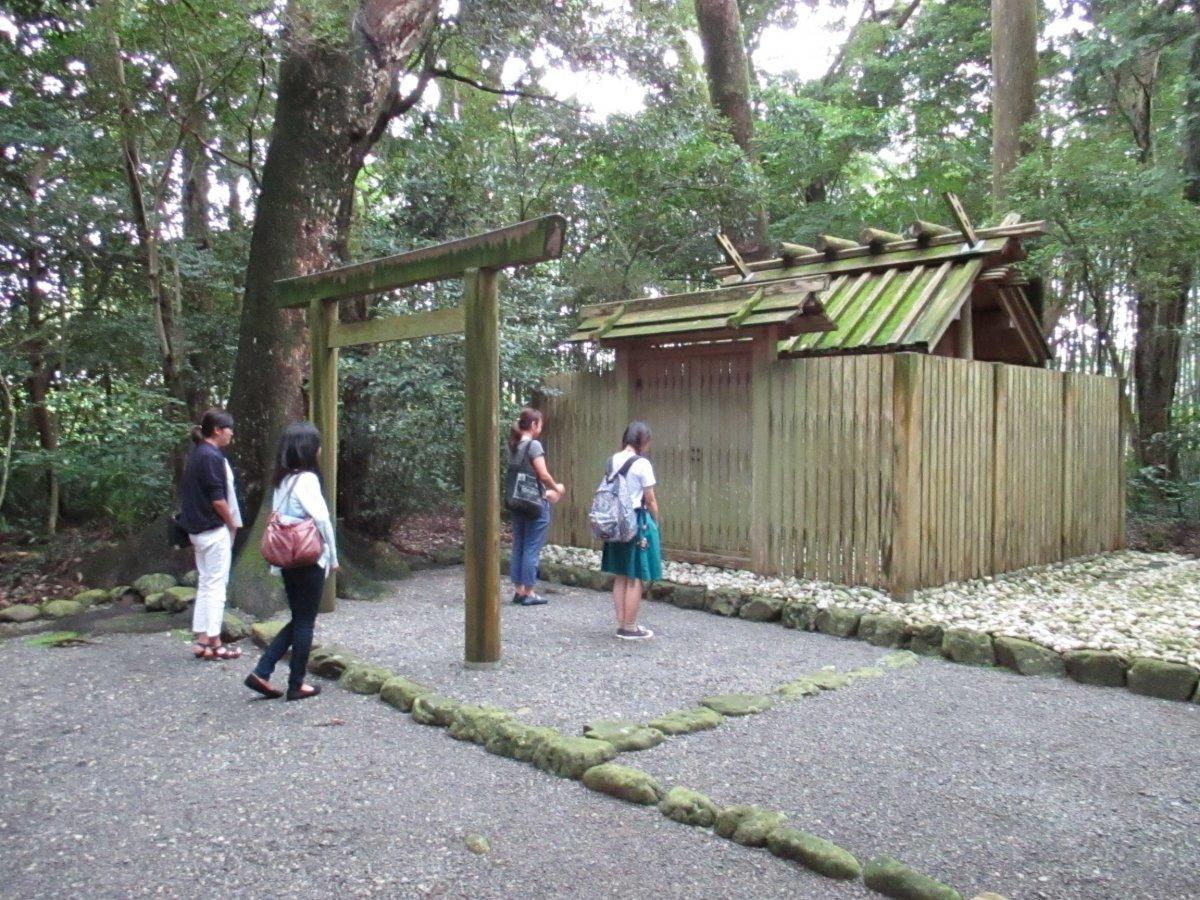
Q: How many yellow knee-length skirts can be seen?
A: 0